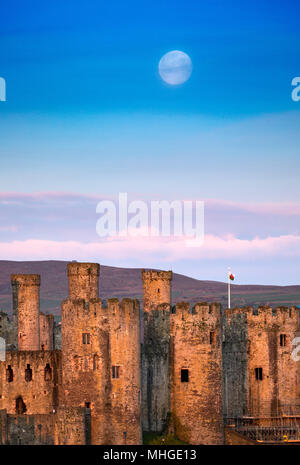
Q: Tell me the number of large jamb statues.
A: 0